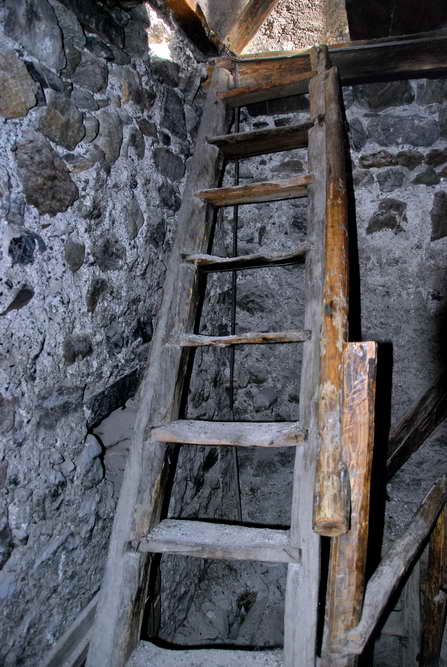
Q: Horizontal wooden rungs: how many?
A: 8